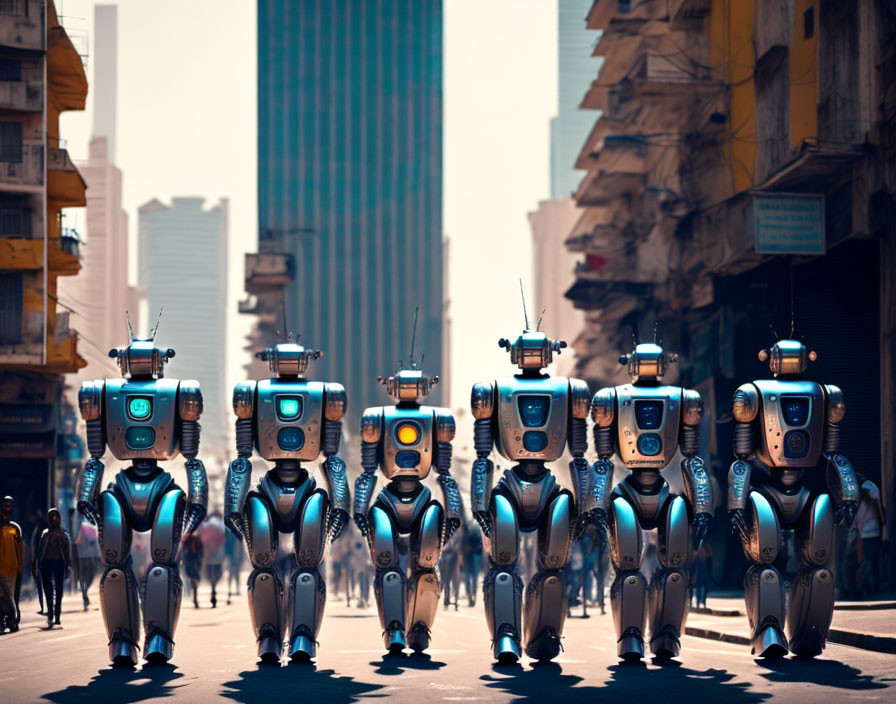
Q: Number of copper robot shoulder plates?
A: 12